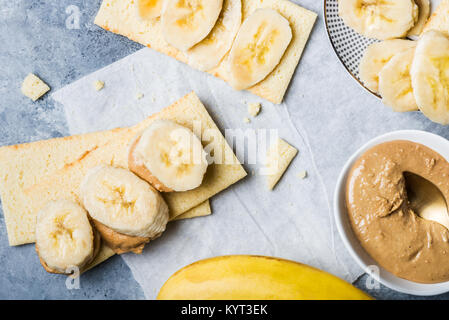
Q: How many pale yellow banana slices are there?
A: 12